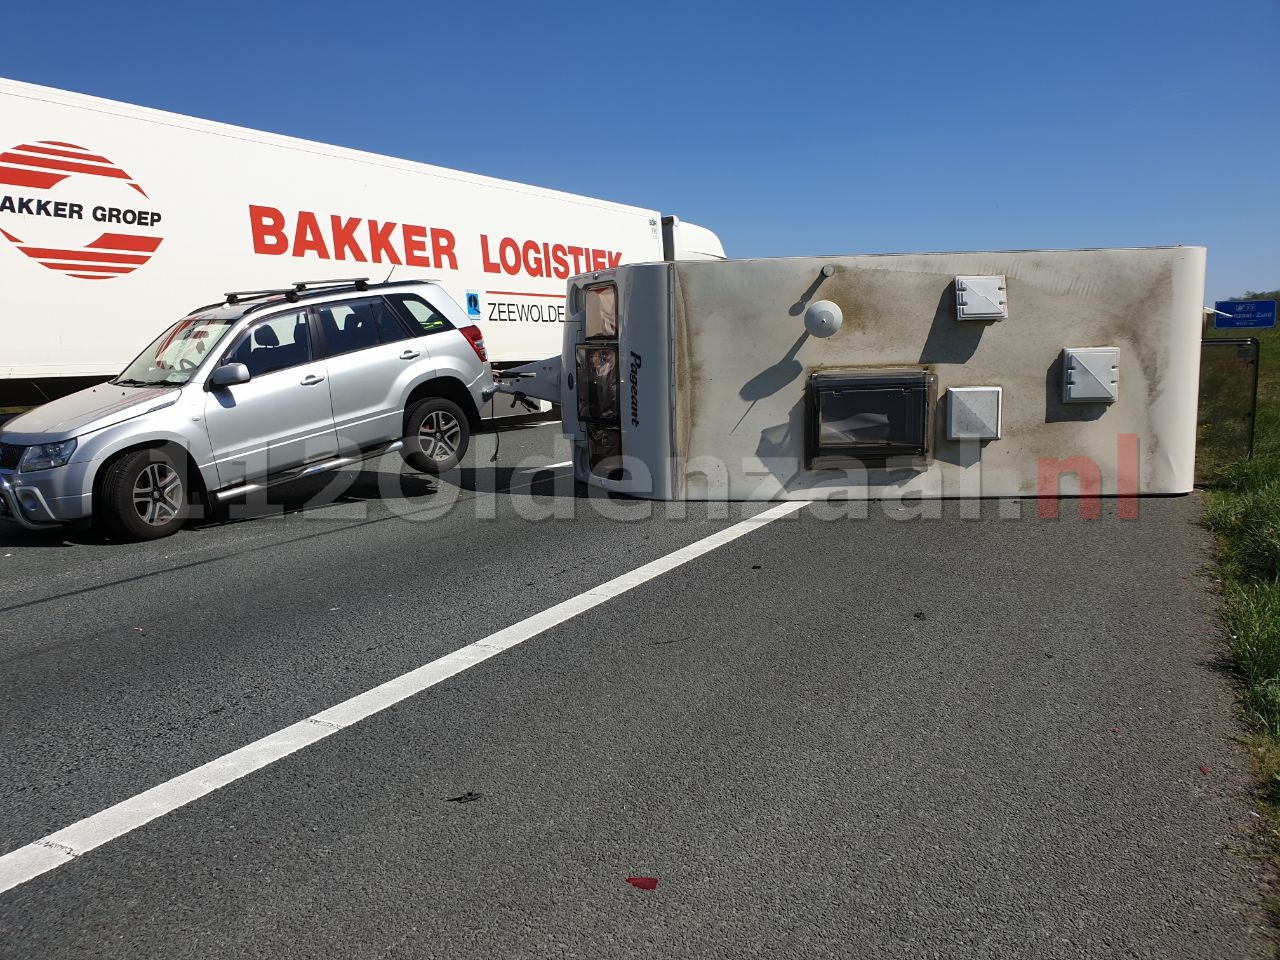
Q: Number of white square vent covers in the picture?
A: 3